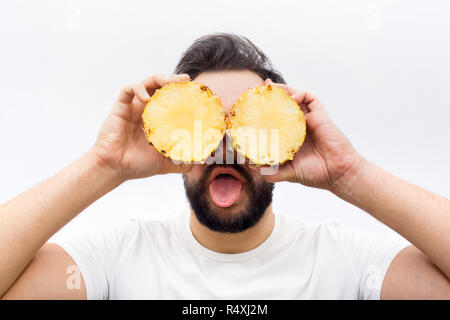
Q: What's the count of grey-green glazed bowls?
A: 0